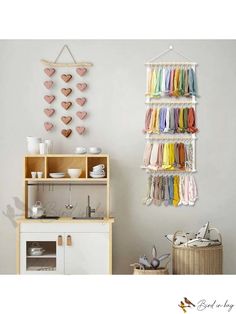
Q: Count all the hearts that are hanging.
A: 15